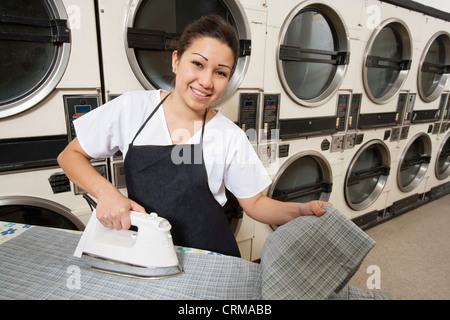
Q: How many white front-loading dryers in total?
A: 11